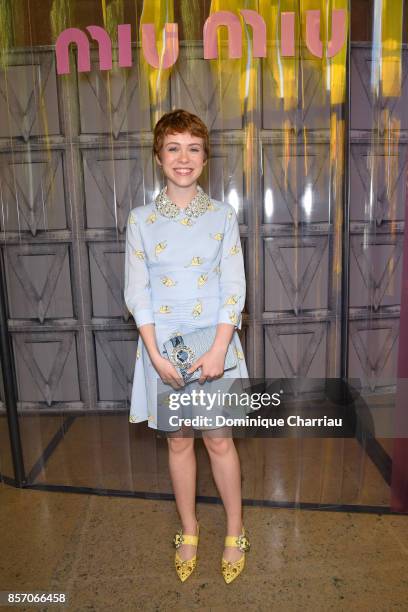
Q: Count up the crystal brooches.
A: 3